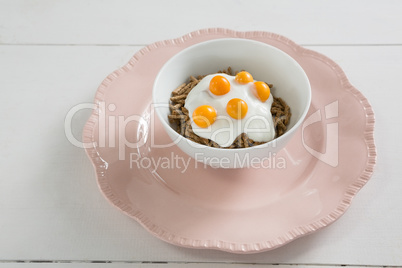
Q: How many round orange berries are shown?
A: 5